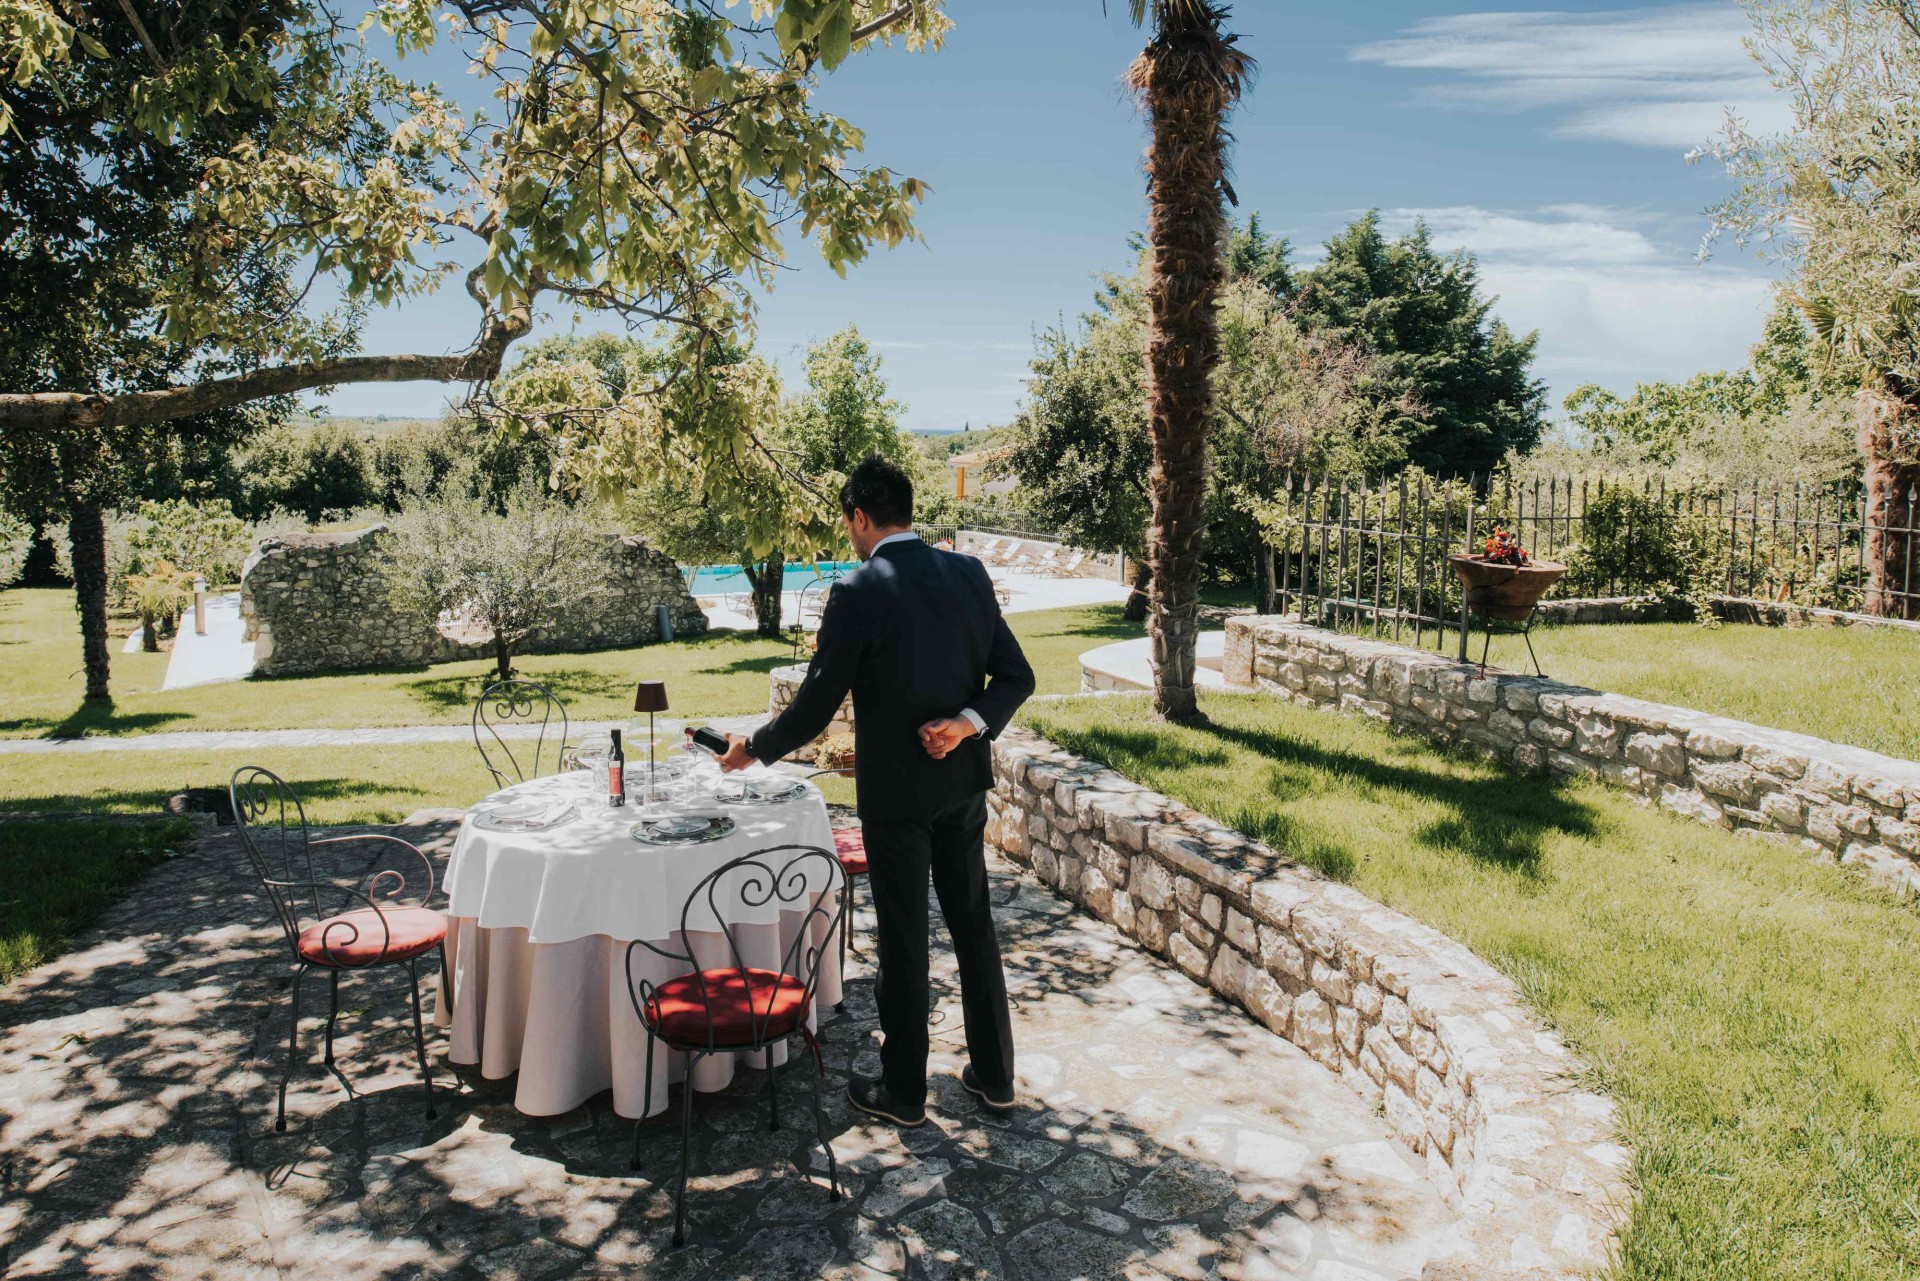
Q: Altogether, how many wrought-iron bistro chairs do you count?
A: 4